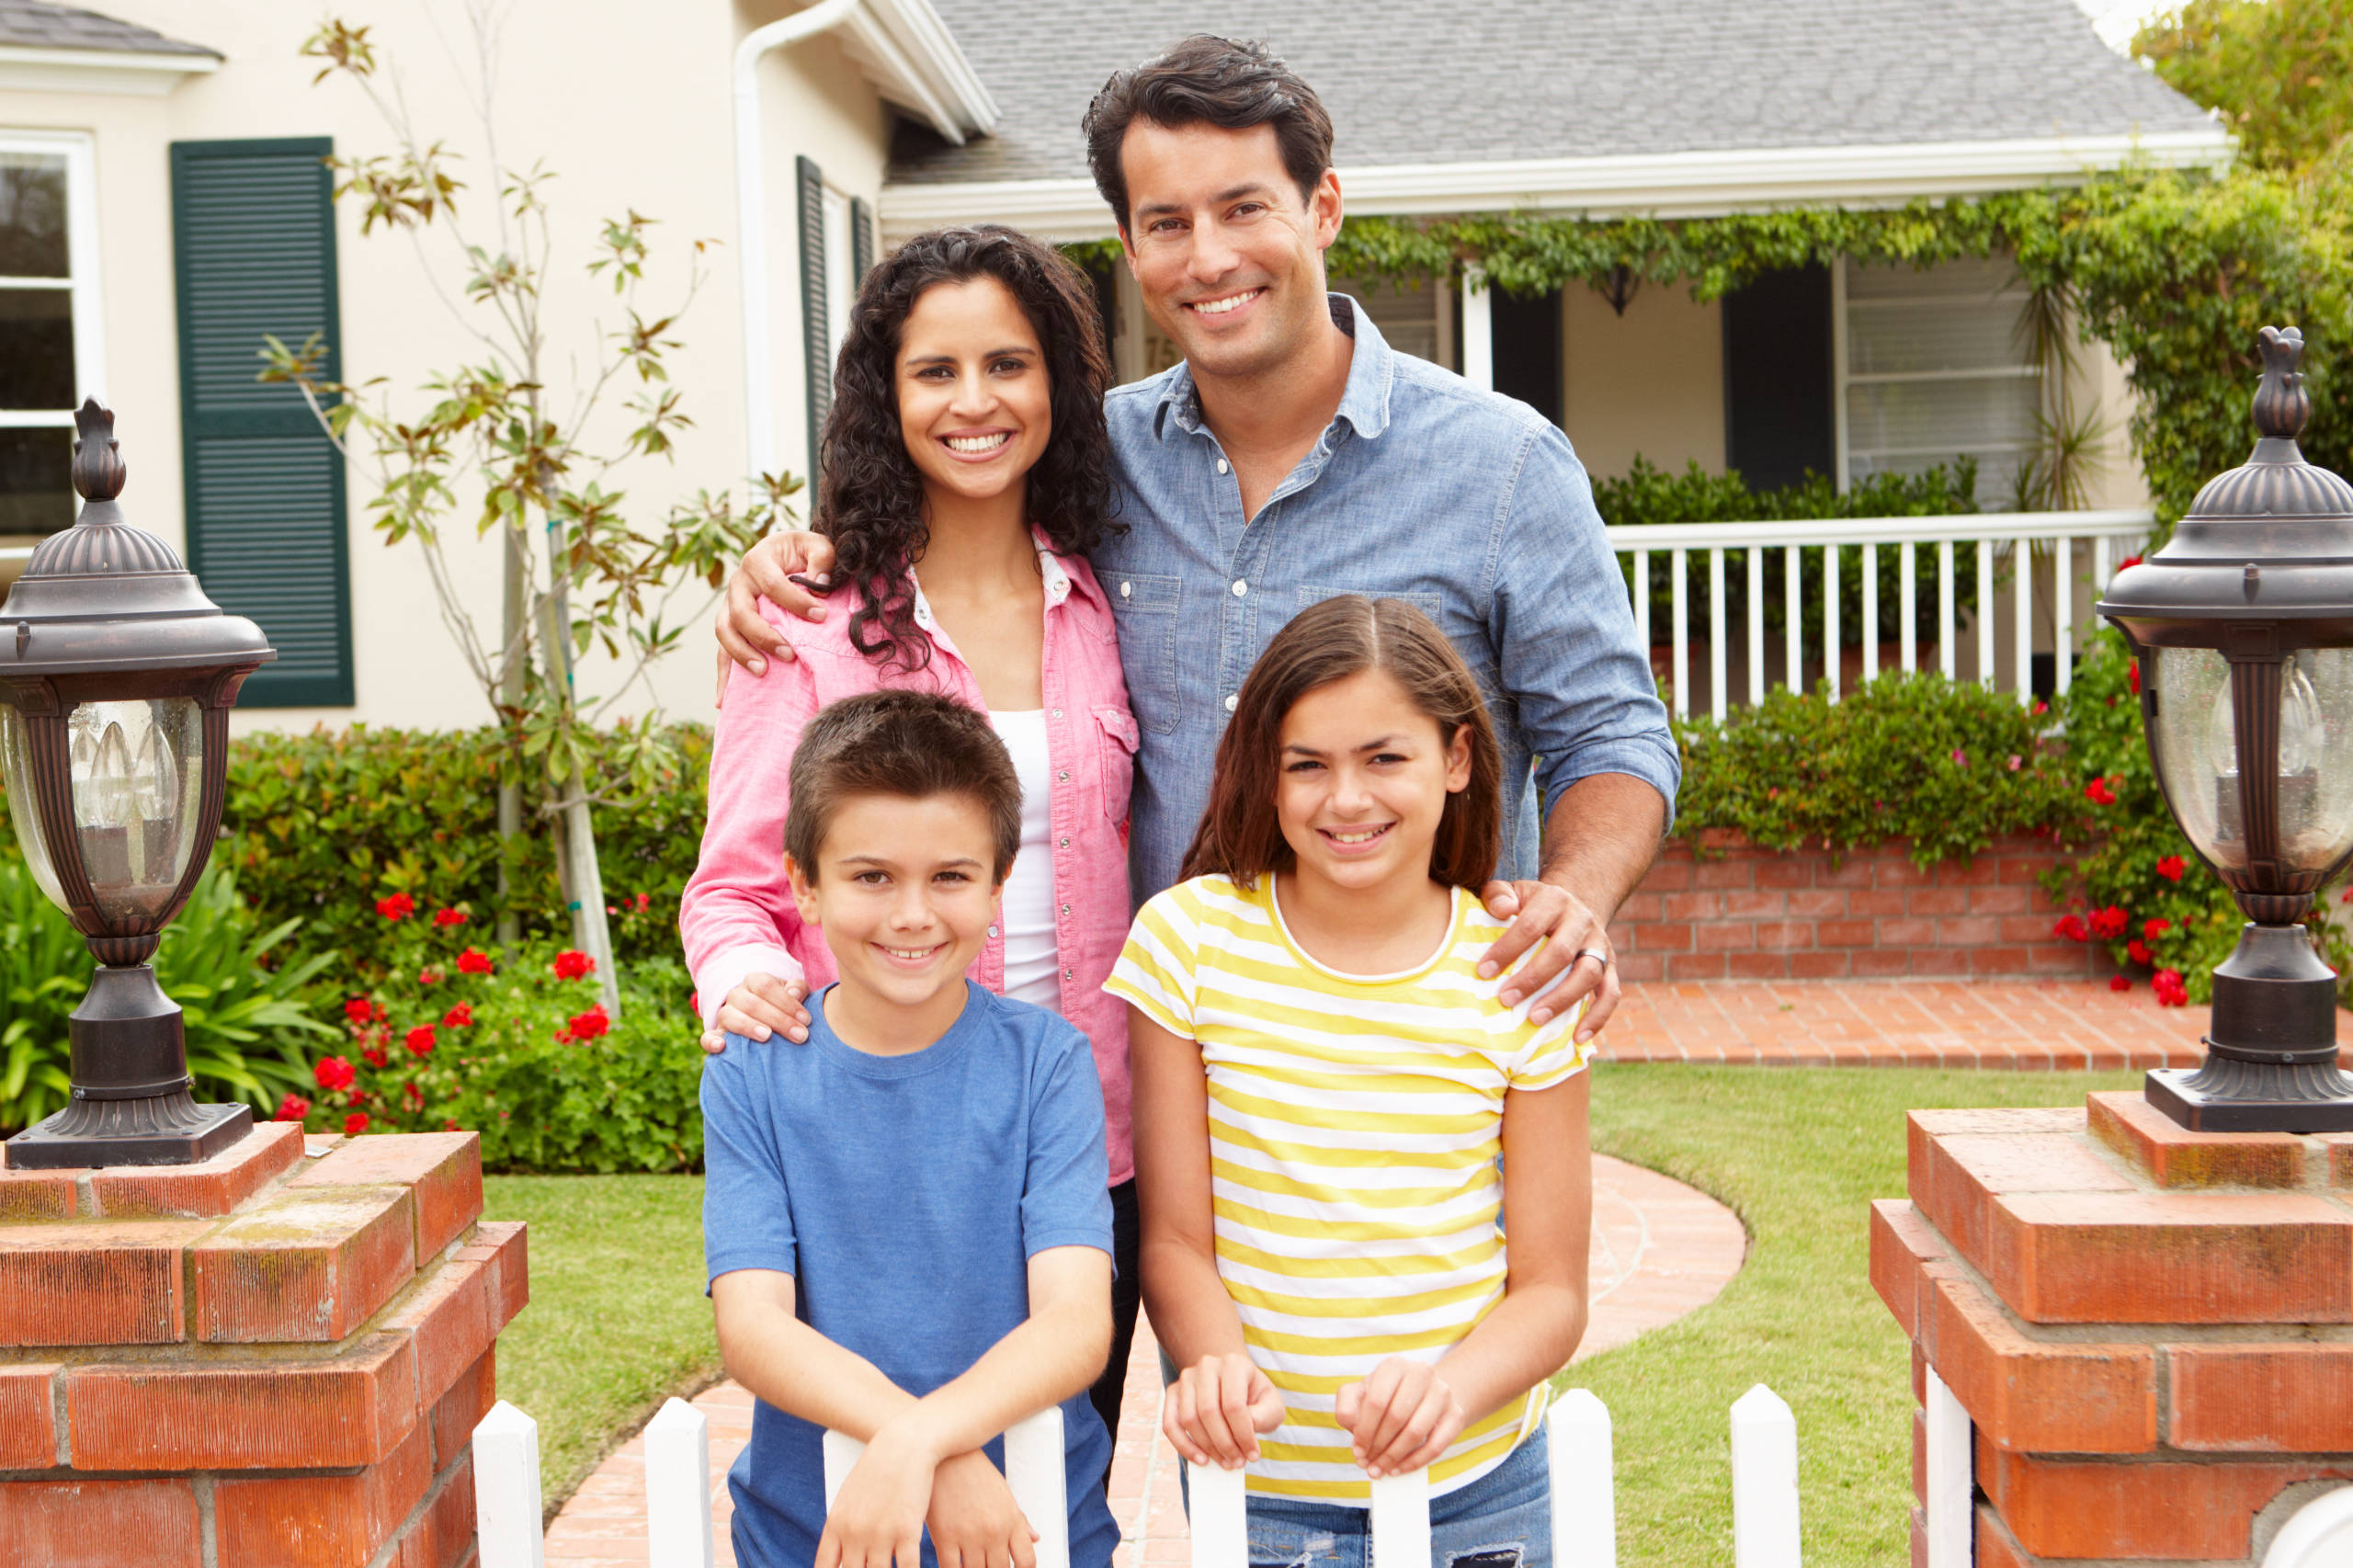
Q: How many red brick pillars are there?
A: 2